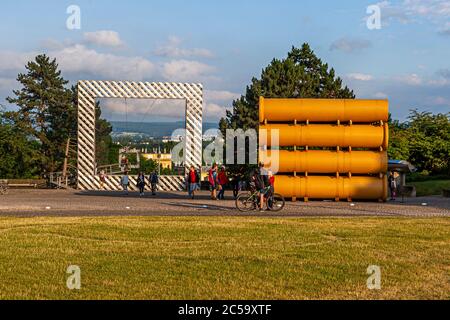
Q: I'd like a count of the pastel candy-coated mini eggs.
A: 0